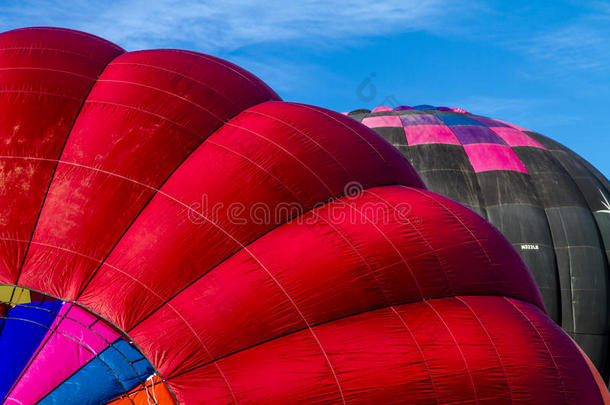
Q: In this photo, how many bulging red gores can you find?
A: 5